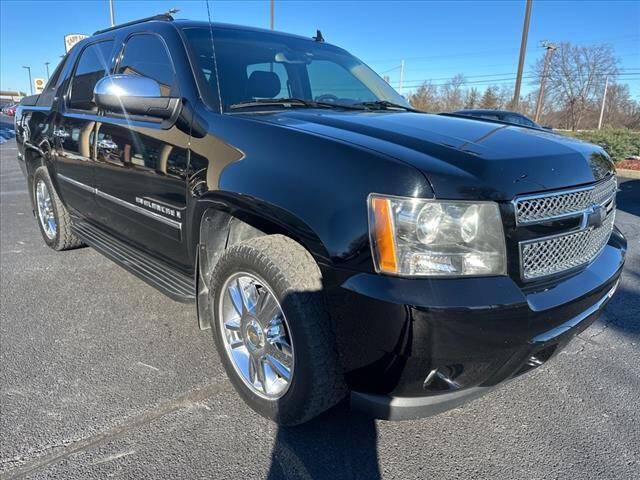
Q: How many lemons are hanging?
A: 0